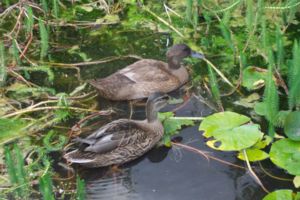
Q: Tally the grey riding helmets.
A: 0